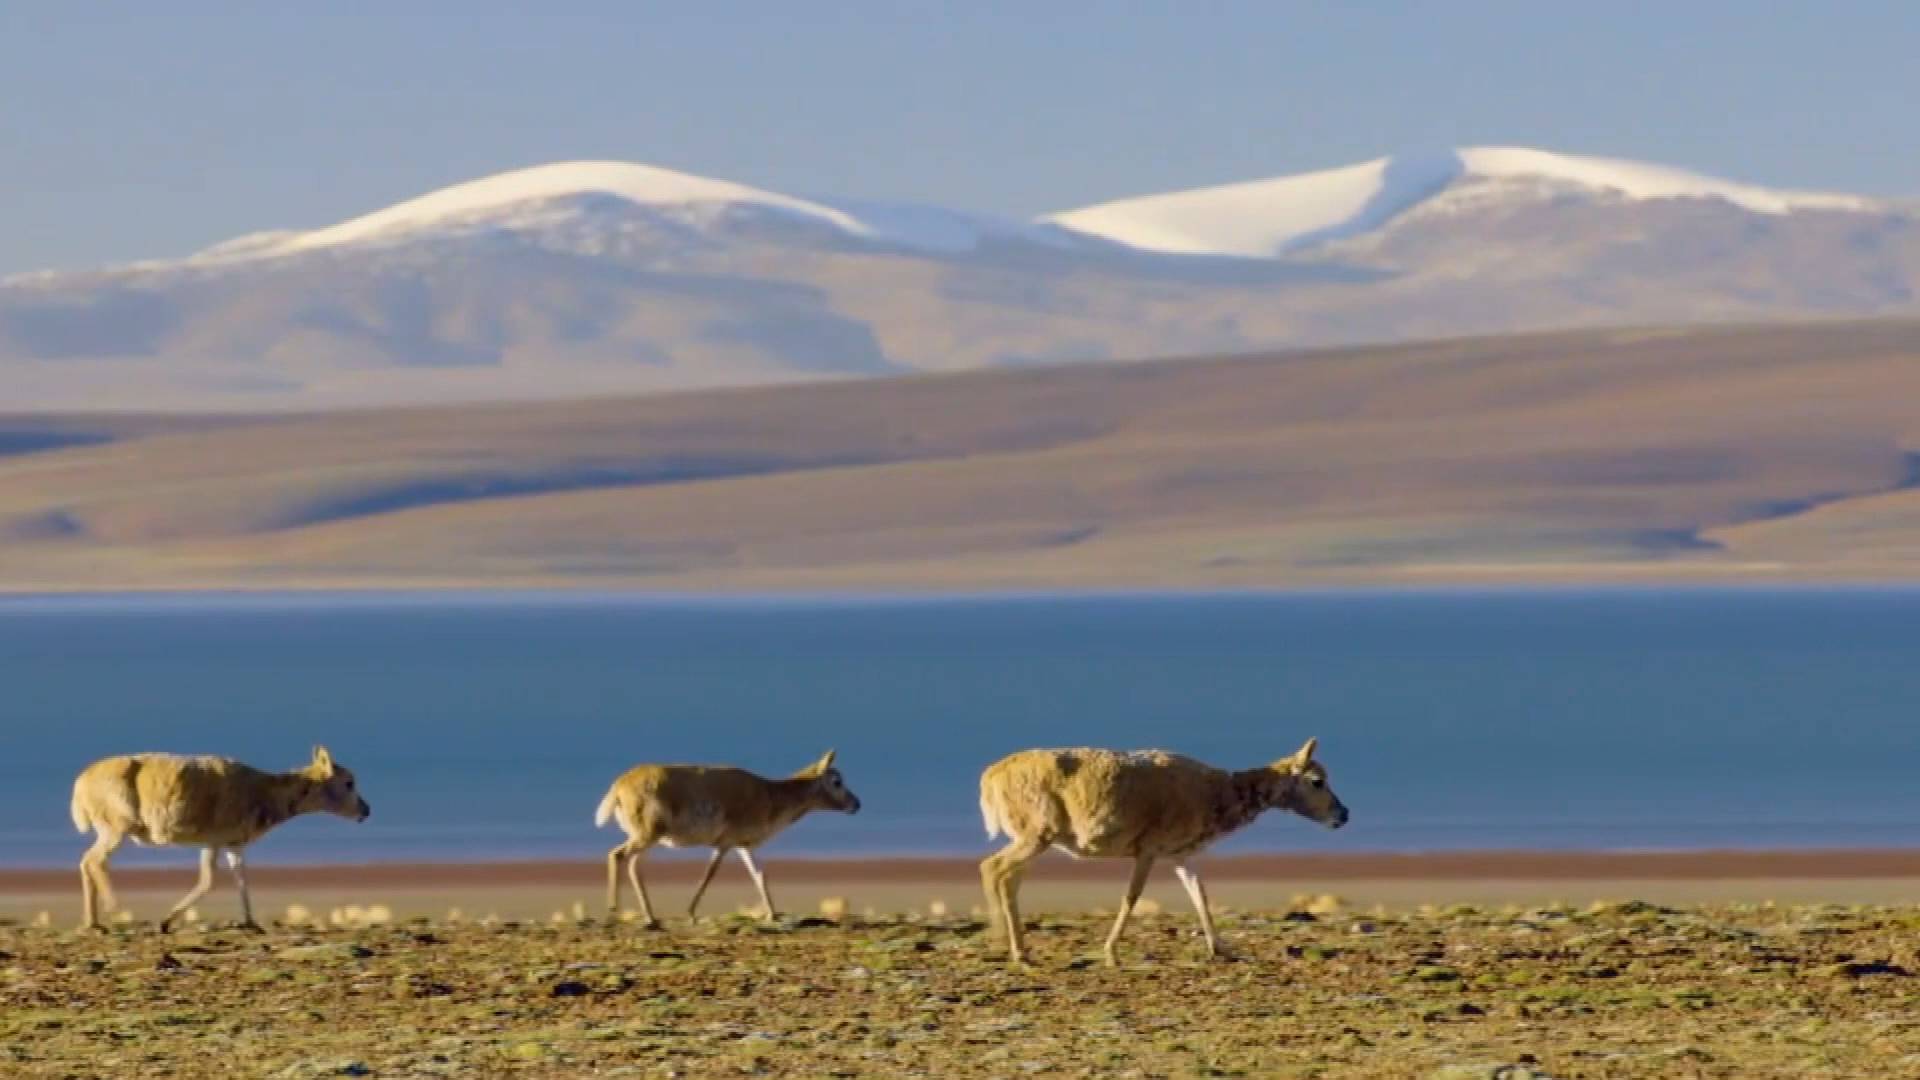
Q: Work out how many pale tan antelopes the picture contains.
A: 3